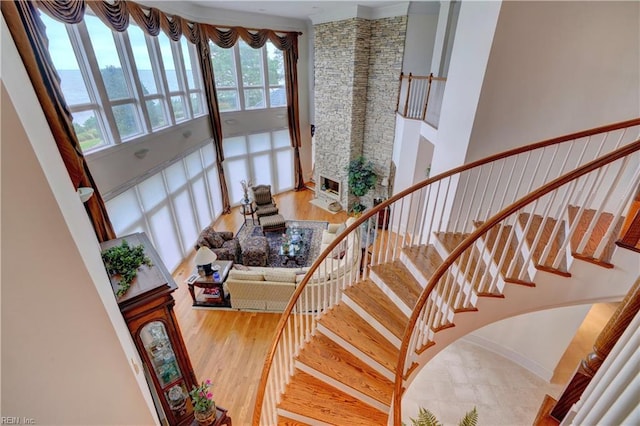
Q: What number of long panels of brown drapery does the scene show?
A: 3